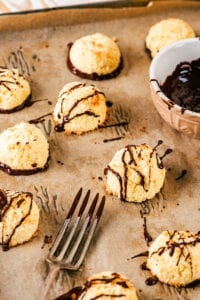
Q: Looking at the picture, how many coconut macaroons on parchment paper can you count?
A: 9